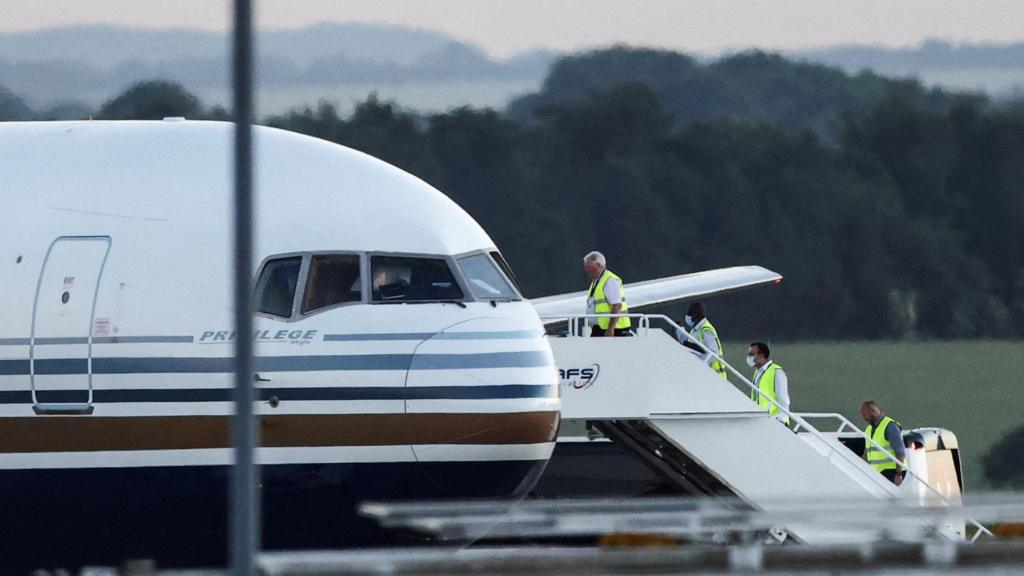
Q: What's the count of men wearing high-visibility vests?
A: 4